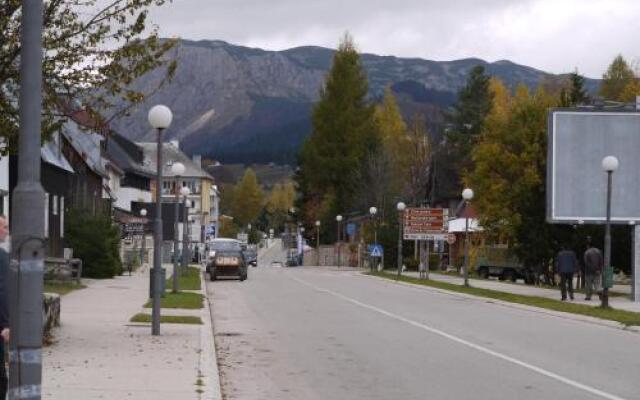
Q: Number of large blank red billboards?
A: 0